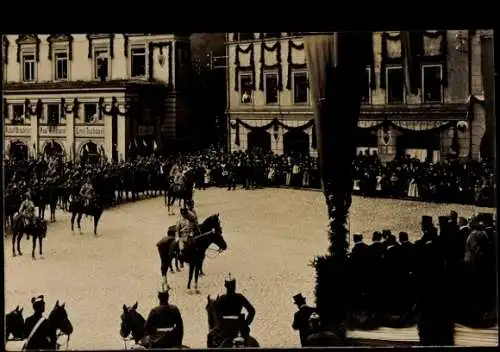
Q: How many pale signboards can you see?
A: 3